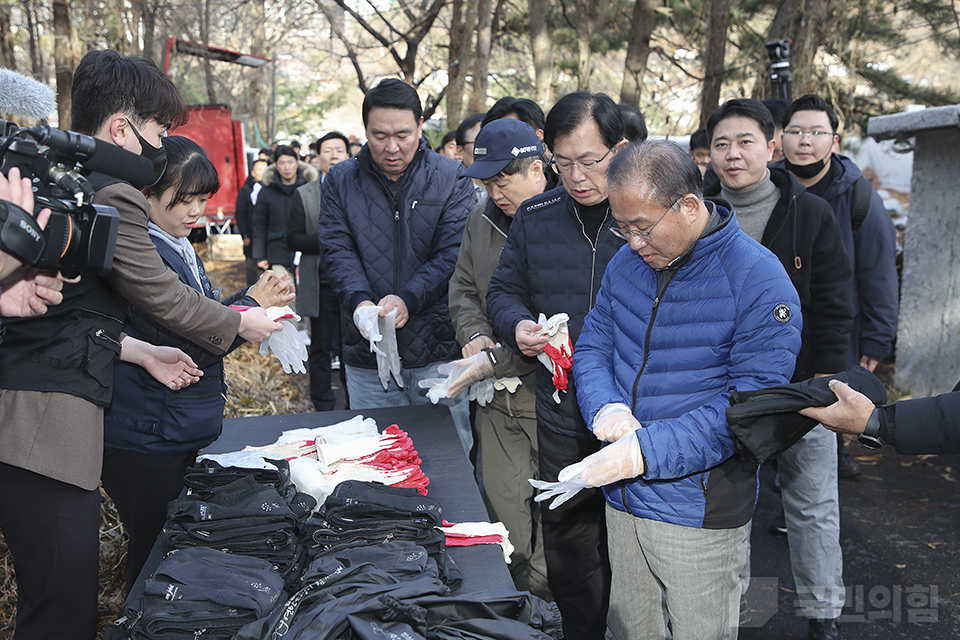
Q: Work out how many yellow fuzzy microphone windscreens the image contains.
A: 0